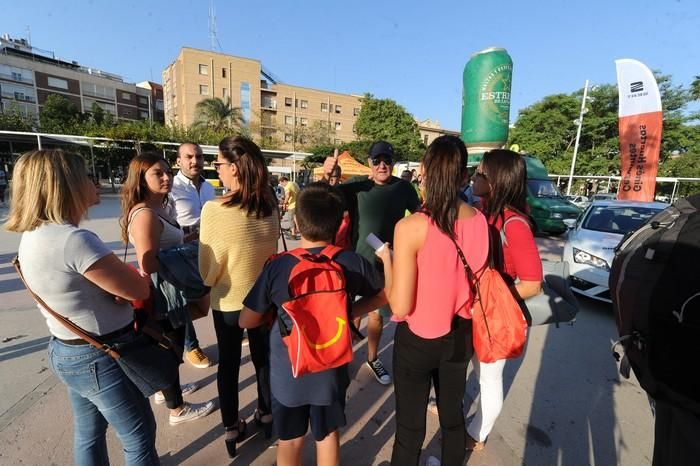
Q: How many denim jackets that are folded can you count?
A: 1